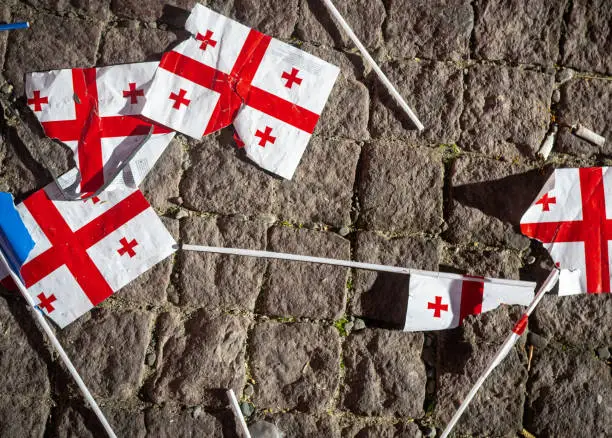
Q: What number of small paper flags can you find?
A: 5